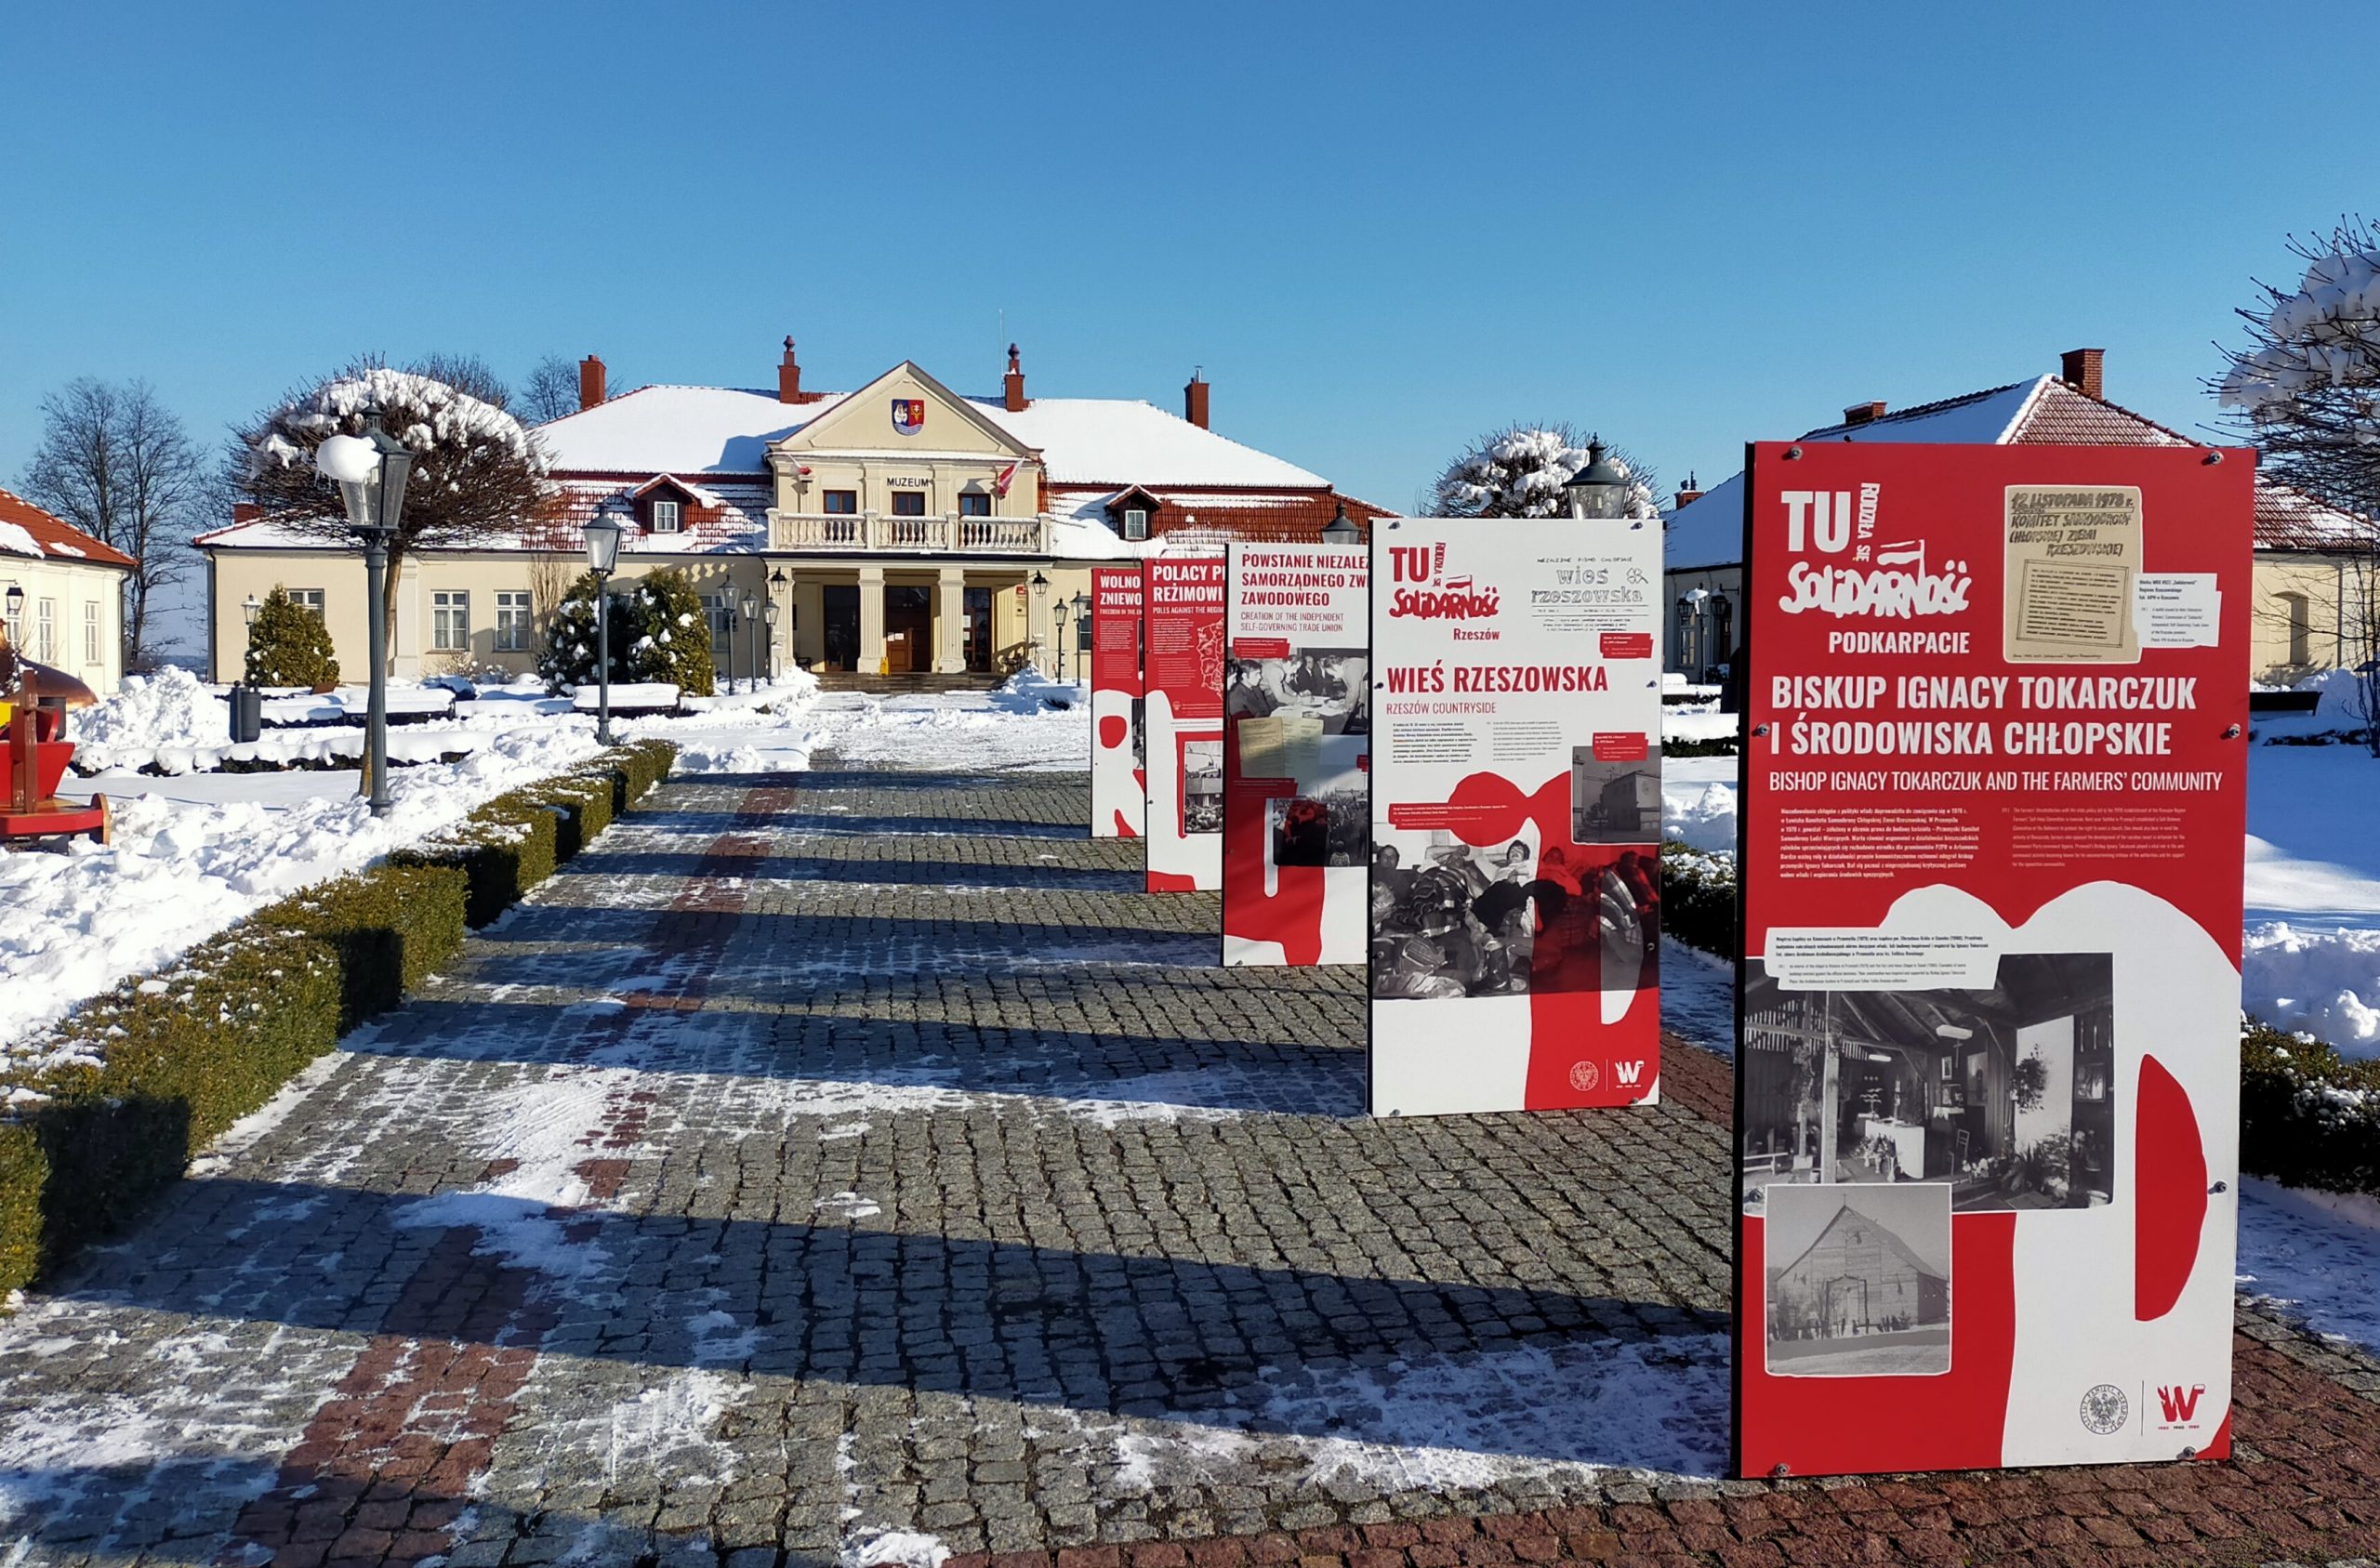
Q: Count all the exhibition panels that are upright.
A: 5